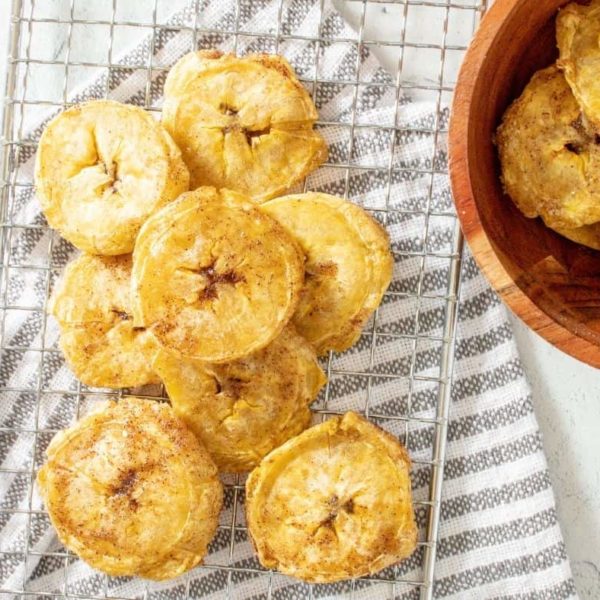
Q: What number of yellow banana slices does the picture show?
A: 11